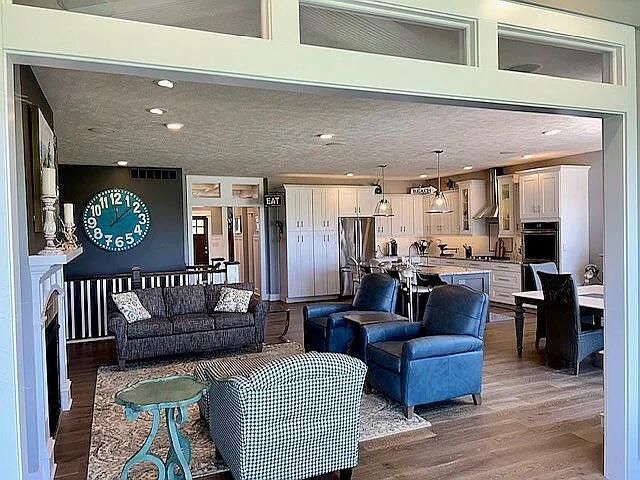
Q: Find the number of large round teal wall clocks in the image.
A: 1